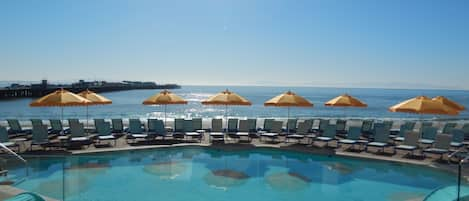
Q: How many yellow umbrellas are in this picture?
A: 8